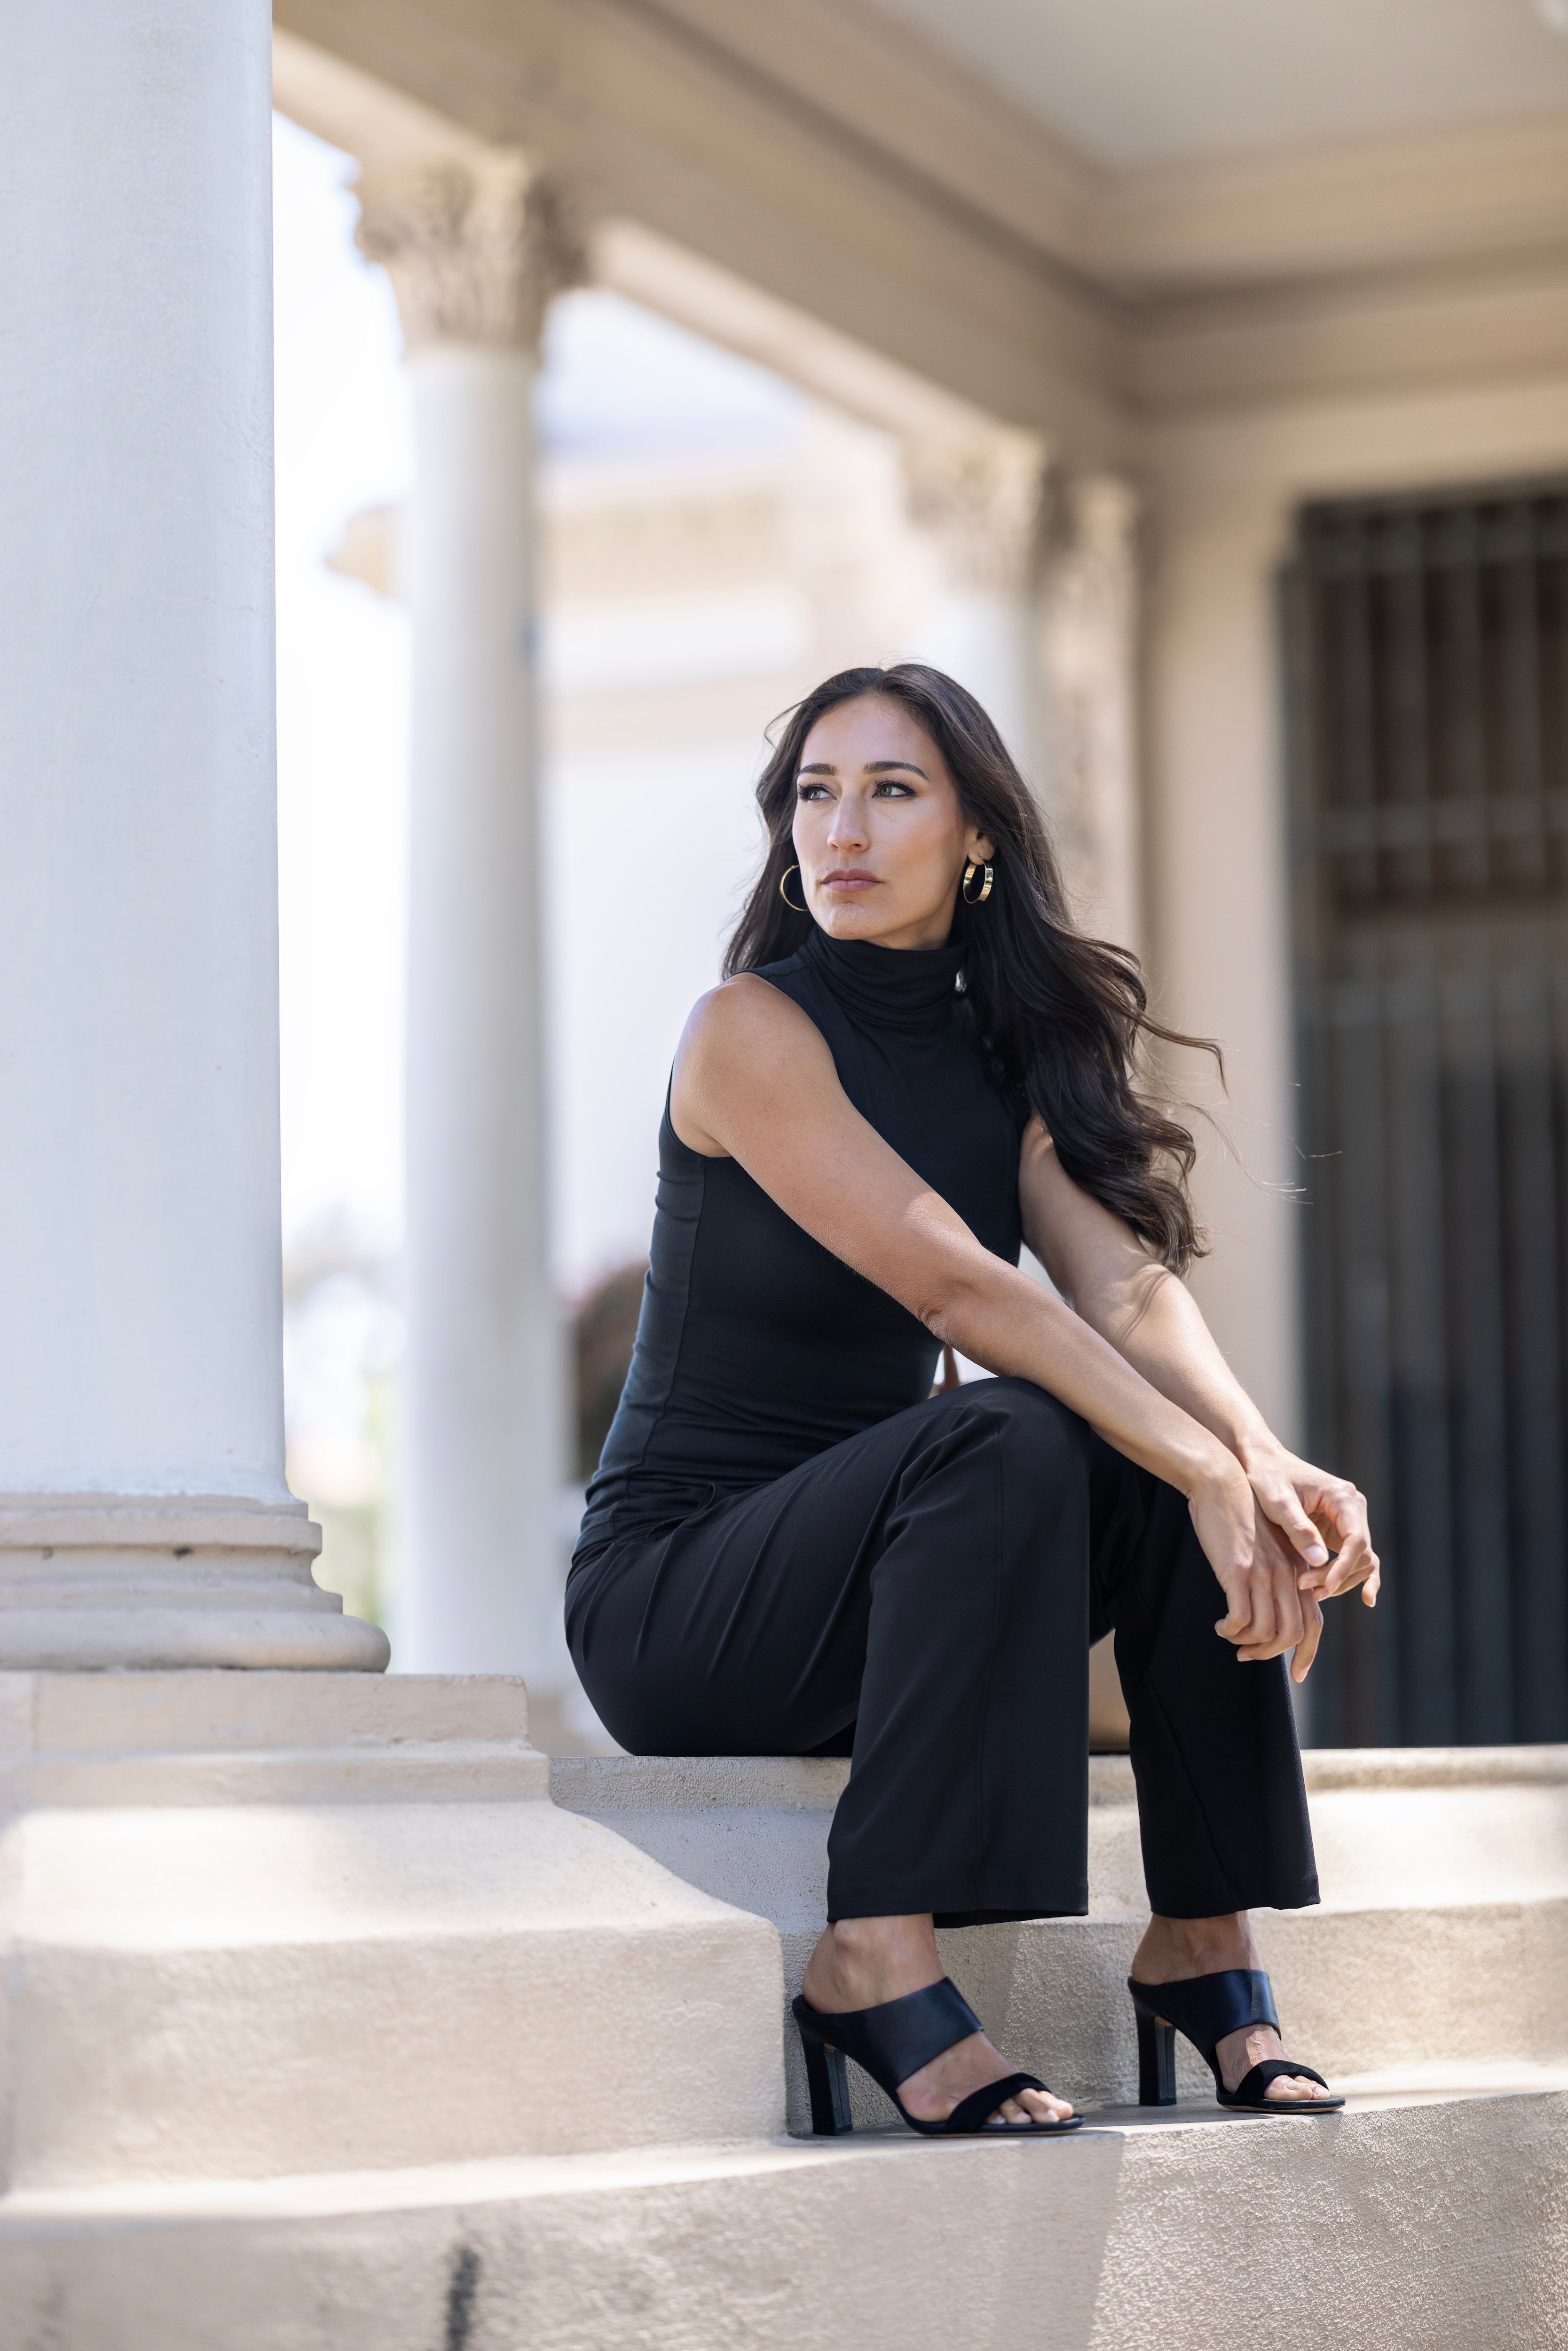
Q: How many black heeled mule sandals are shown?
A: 2